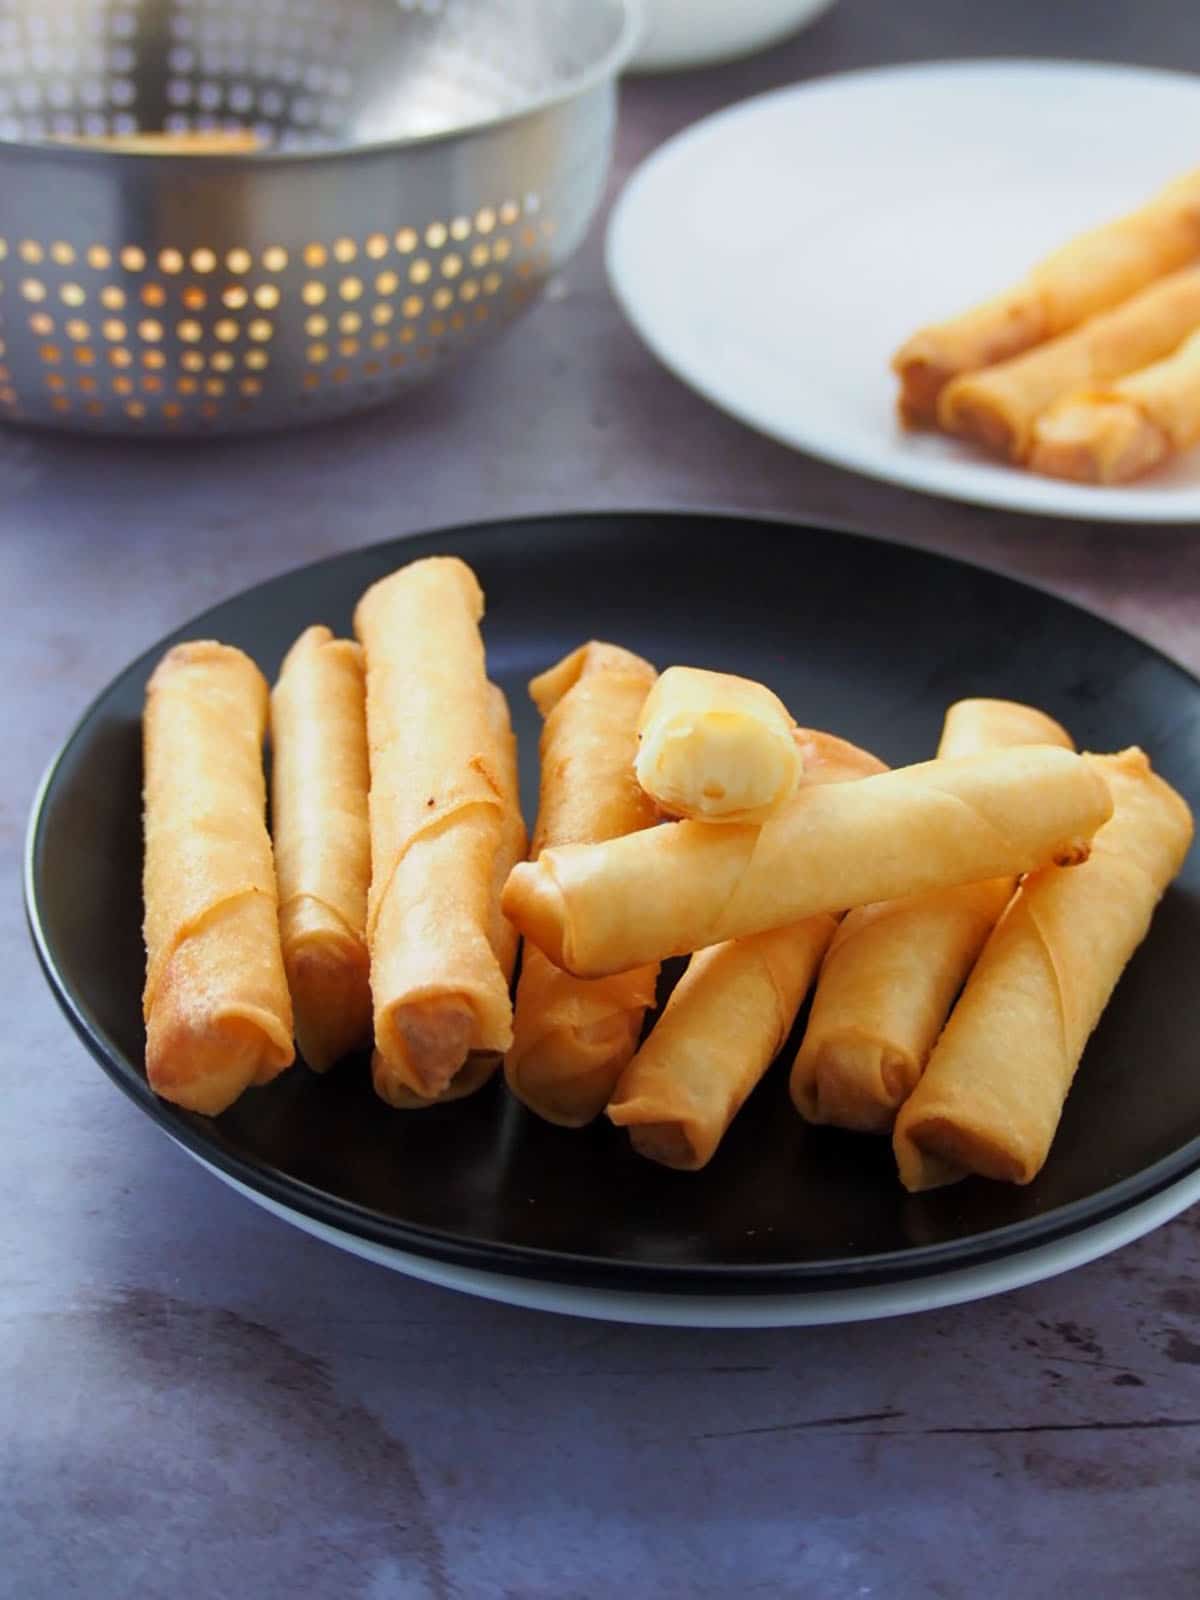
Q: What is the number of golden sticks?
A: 13